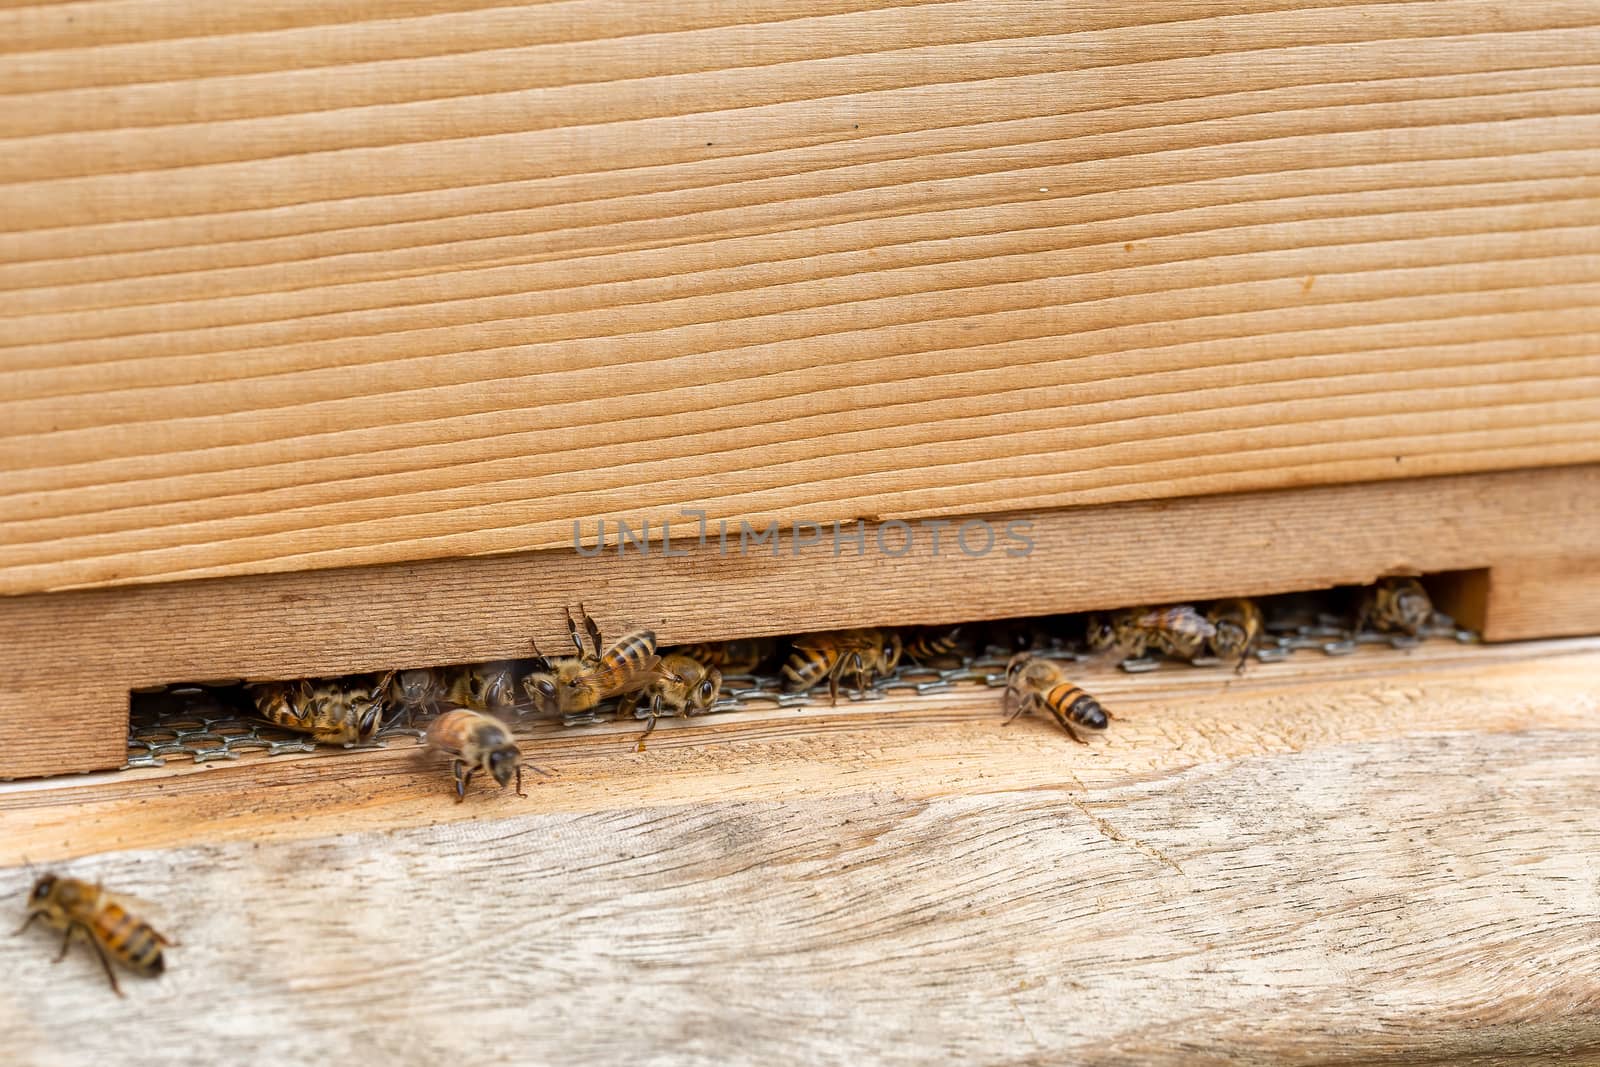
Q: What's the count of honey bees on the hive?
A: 14